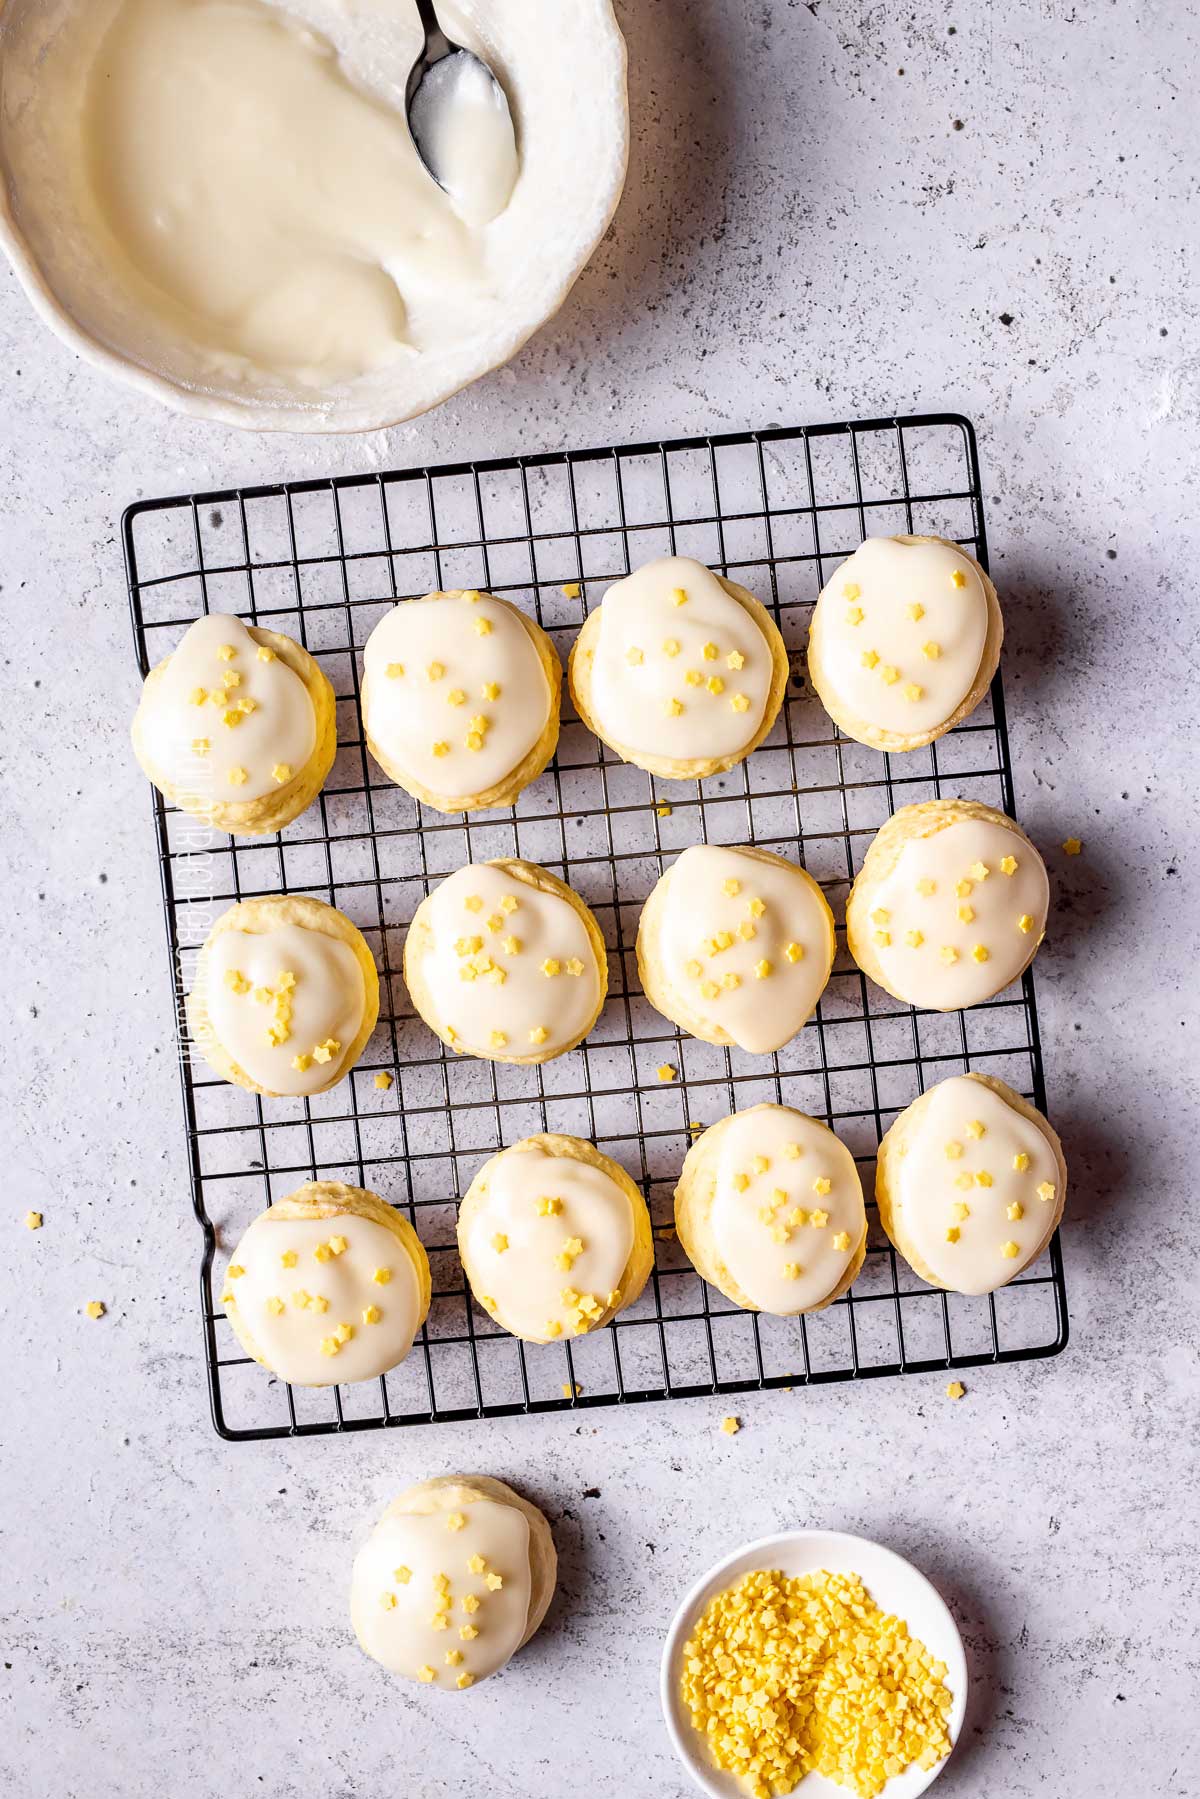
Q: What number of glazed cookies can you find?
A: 13